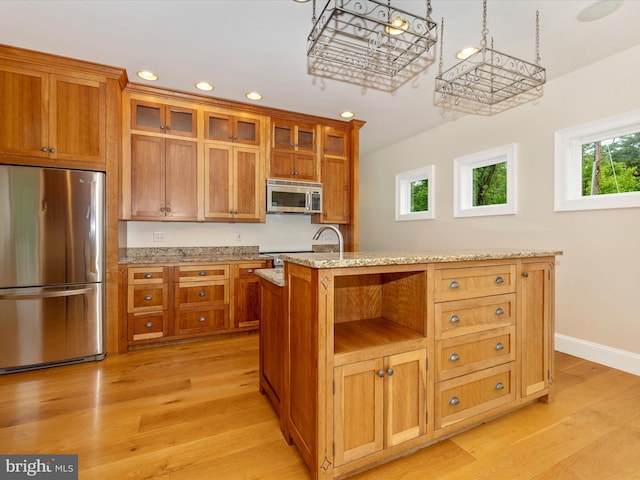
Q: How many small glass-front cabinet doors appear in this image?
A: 7